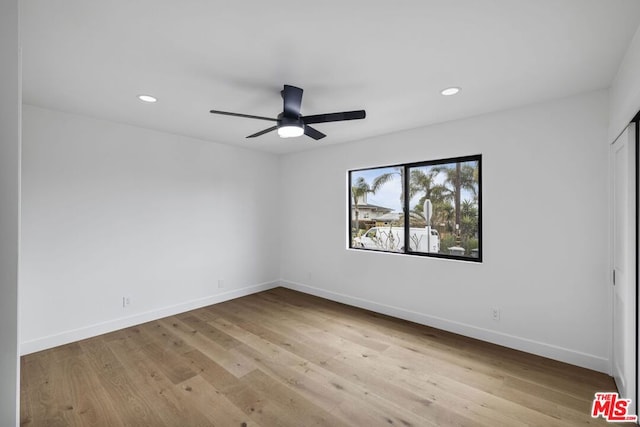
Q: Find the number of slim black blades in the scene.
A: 5